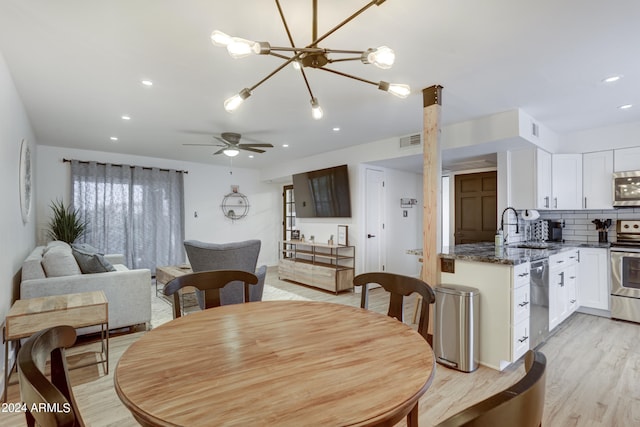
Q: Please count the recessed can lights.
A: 8